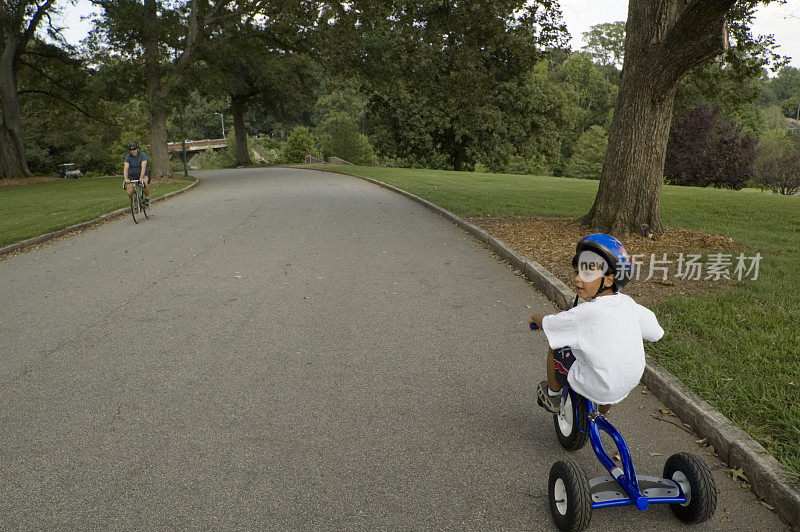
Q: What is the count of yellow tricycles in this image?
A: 0